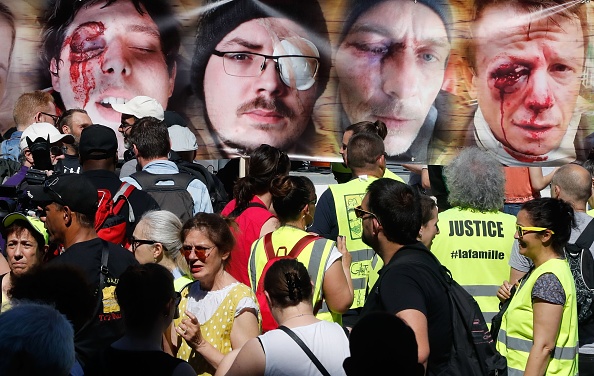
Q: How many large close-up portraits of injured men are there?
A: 4